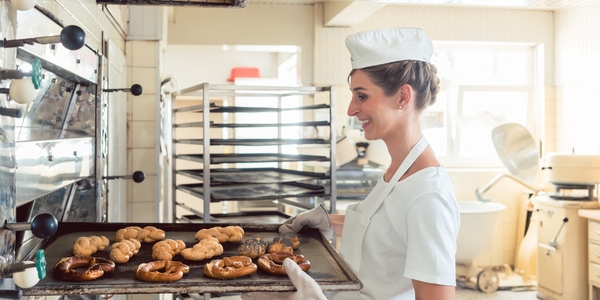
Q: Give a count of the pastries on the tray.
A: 12